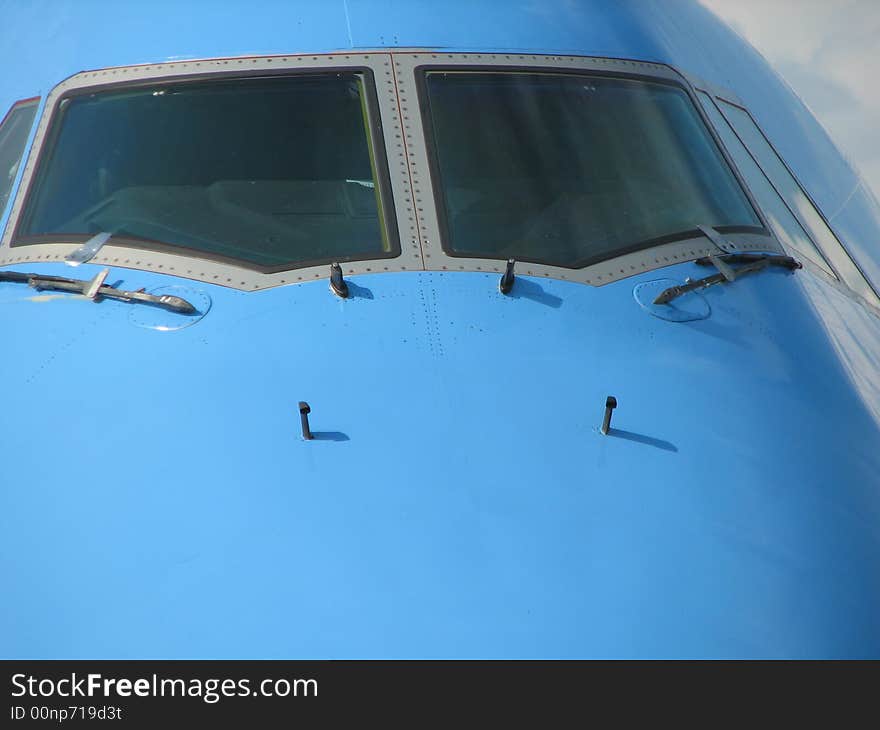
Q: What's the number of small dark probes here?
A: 4